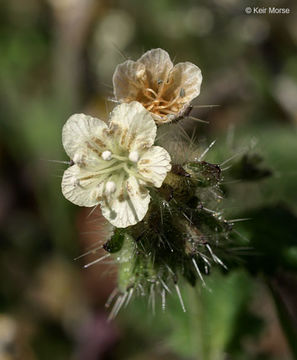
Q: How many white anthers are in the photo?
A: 3